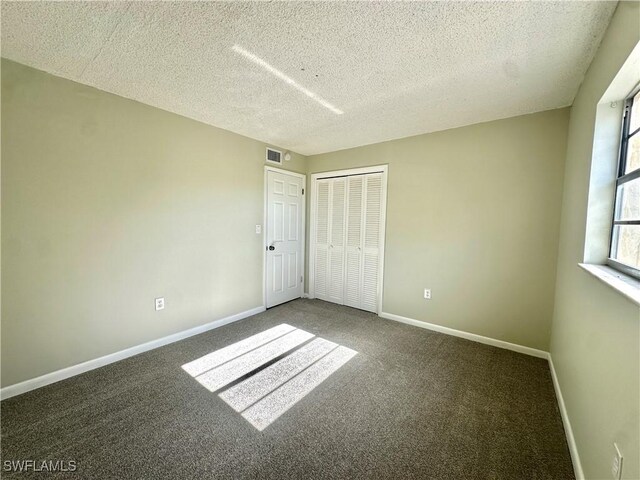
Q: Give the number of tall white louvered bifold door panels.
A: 4